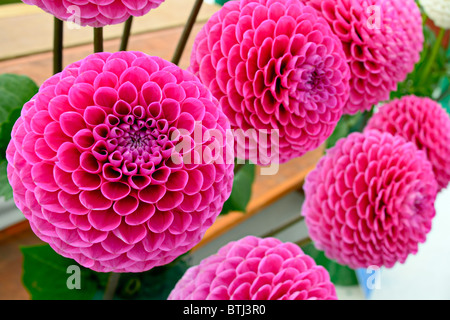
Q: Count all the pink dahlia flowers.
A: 7